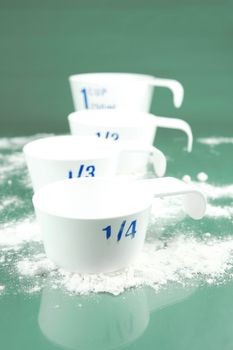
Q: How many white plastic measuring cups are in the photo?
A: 4